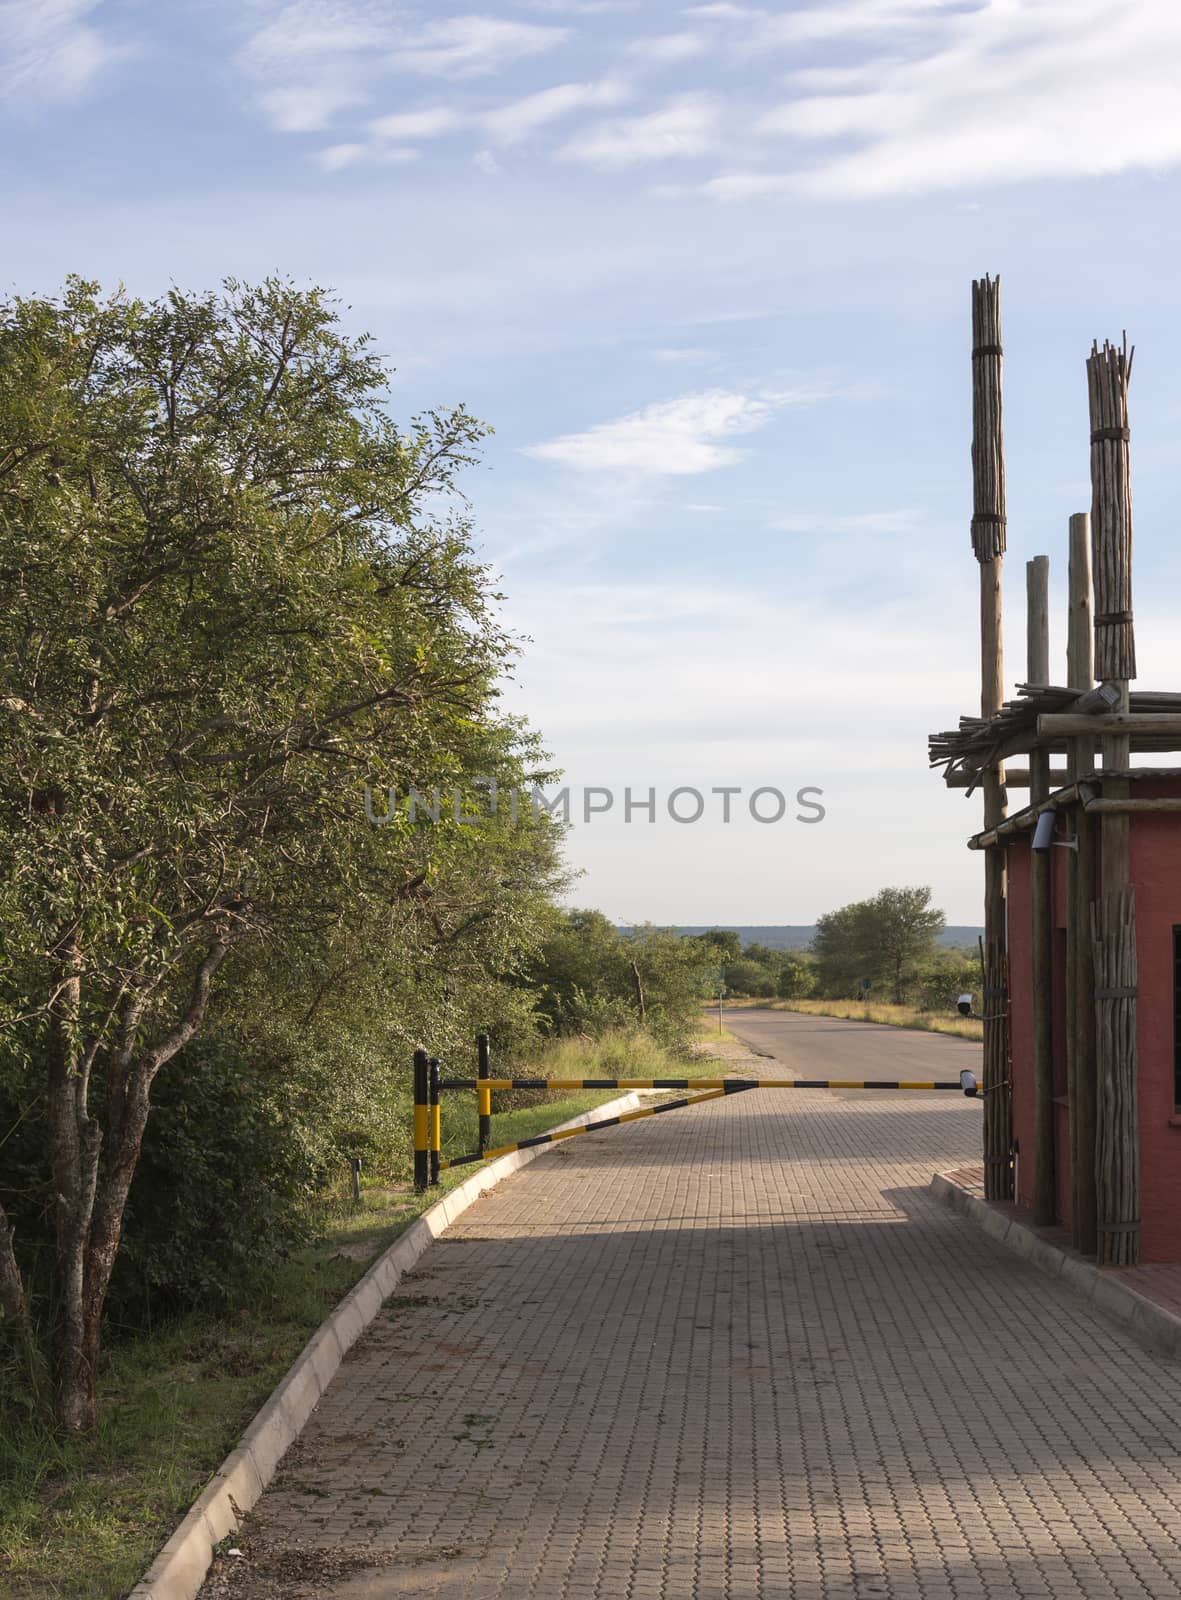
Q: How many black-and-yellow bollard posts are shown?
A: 3